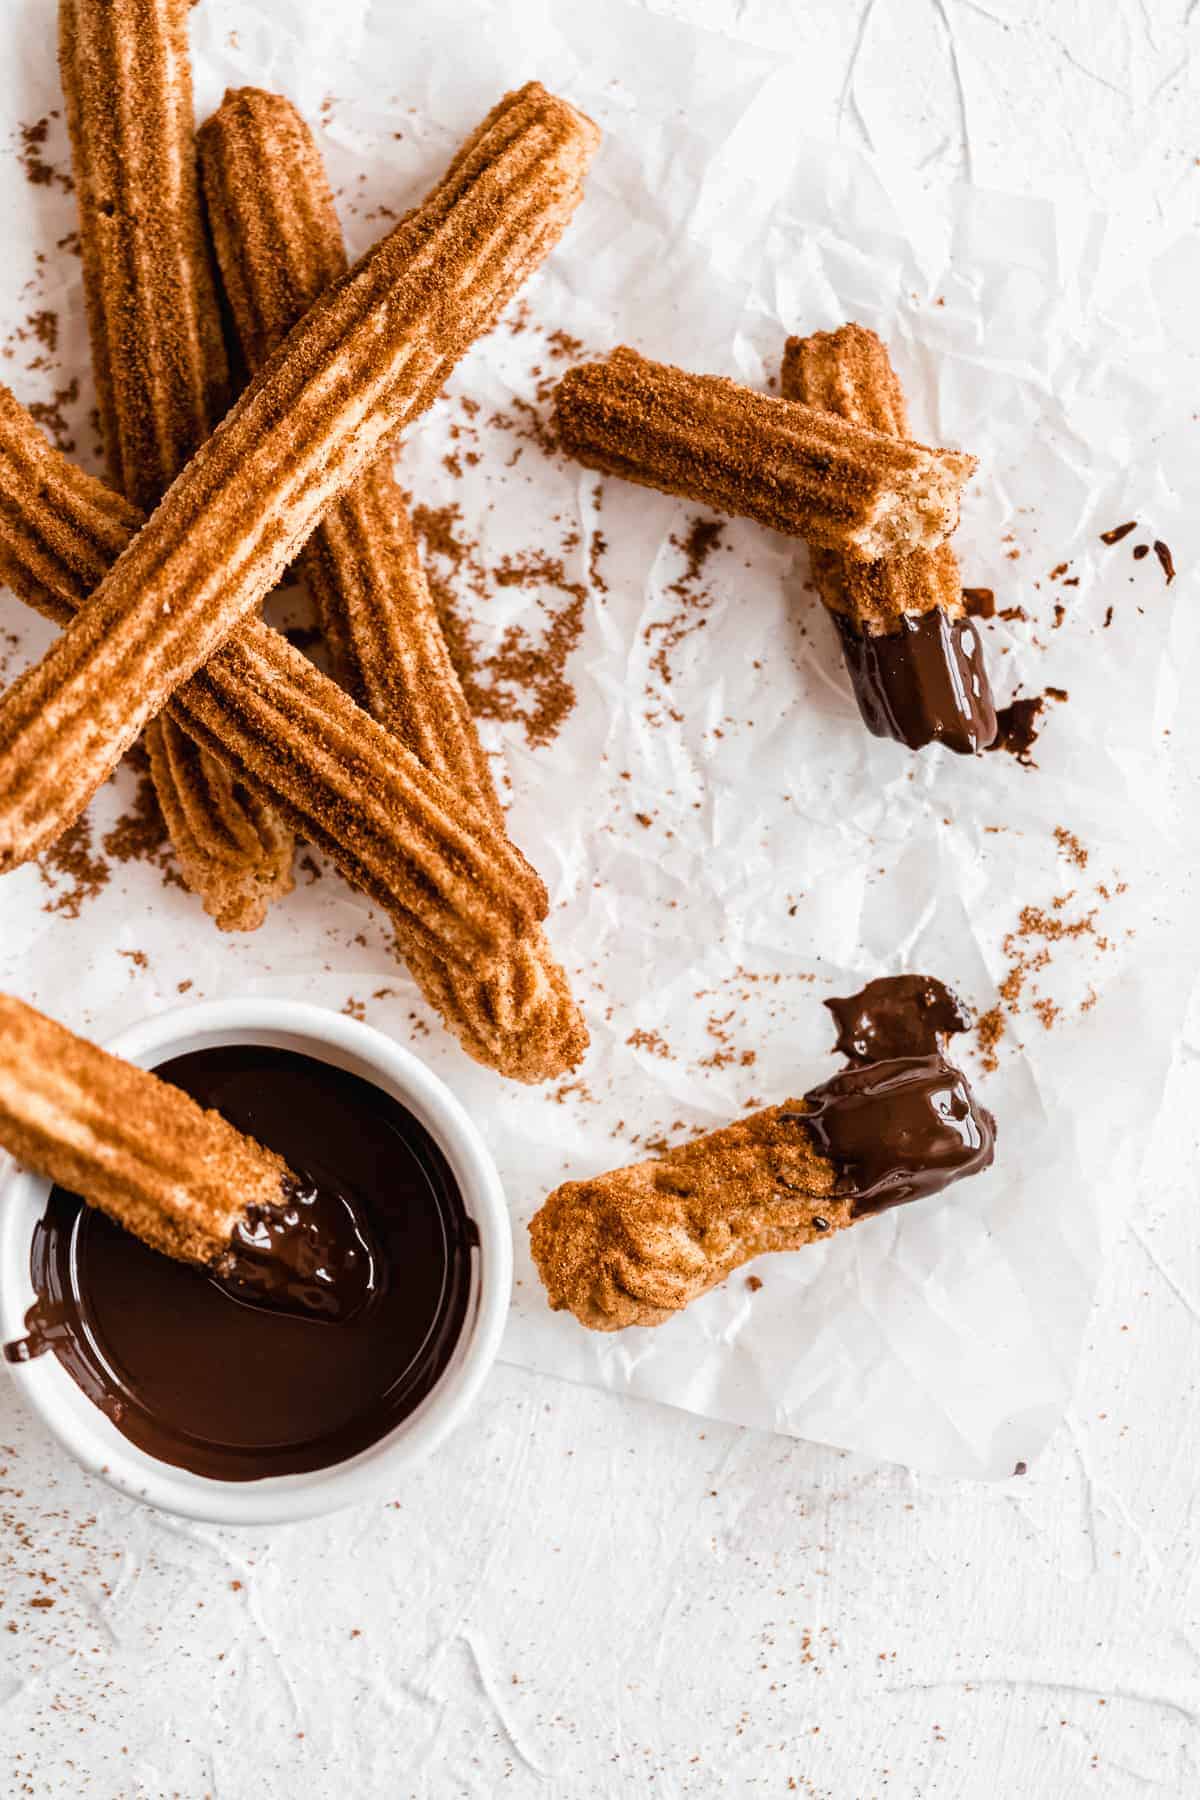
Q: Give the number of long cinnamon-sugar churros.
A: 4